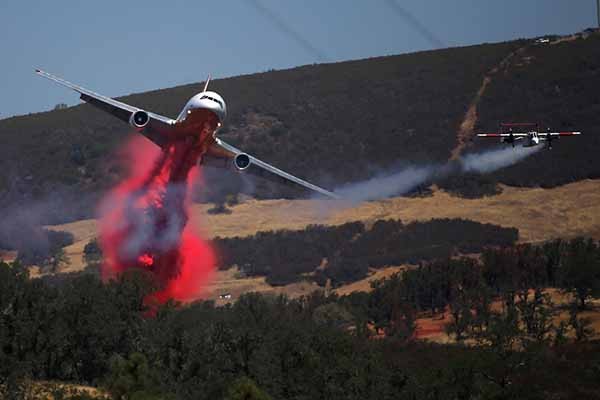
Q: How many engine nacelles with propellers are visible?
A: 2